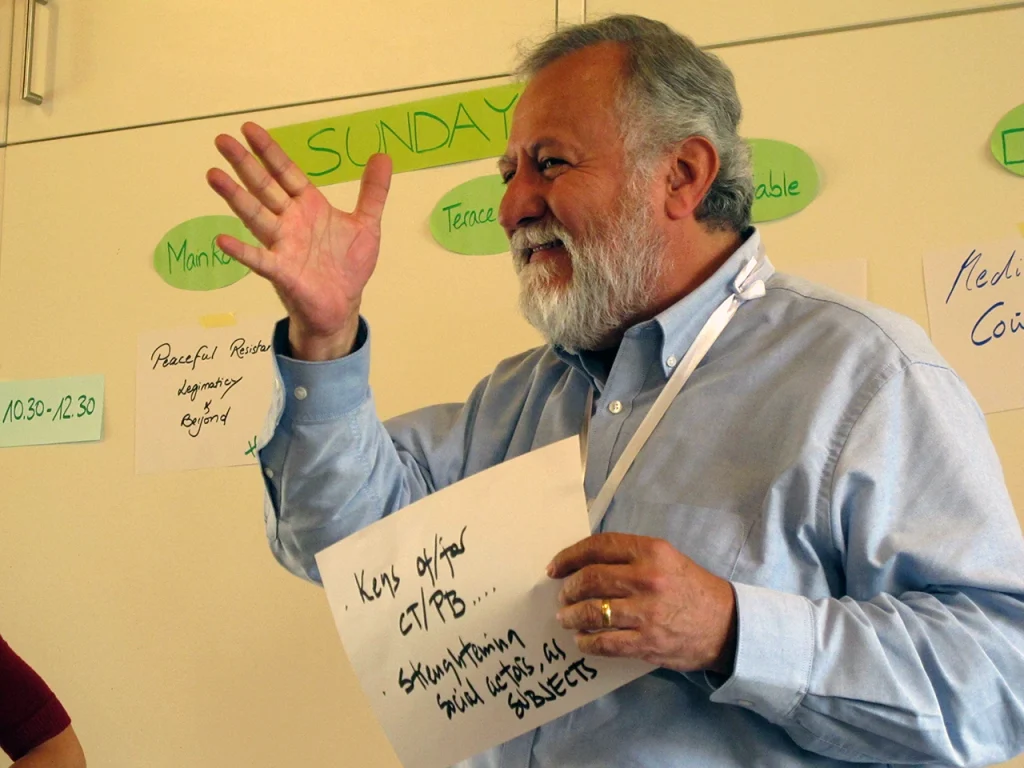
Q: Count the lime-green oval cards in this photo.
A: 4